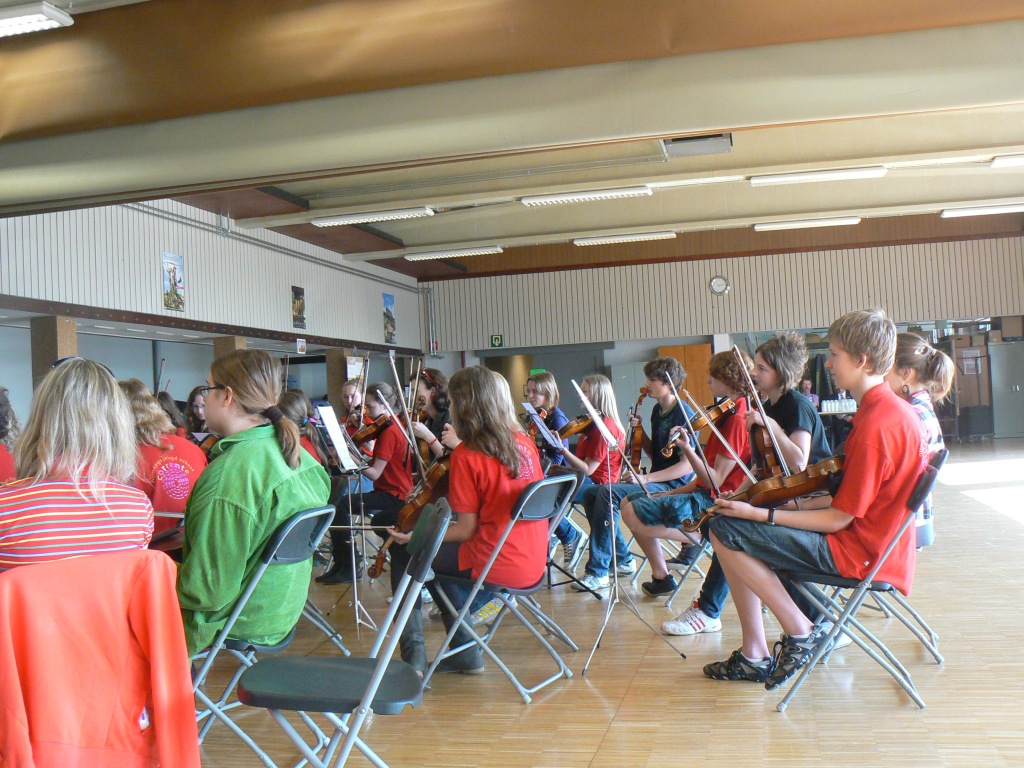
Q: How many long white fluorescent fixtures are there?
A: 9